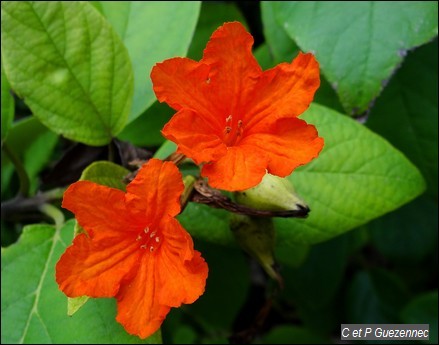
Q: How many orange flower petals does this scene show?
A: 12